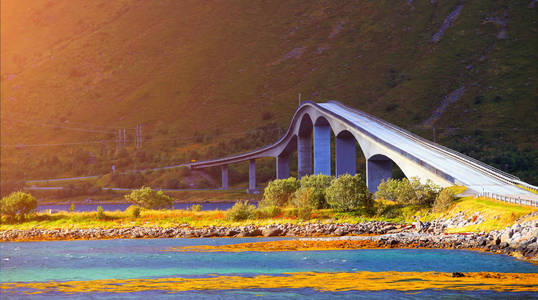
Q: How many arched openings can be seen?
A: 5